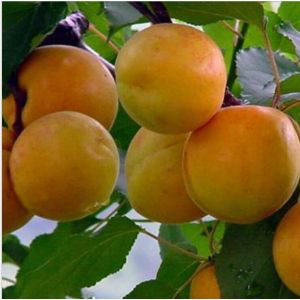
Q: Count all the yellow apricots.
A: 8